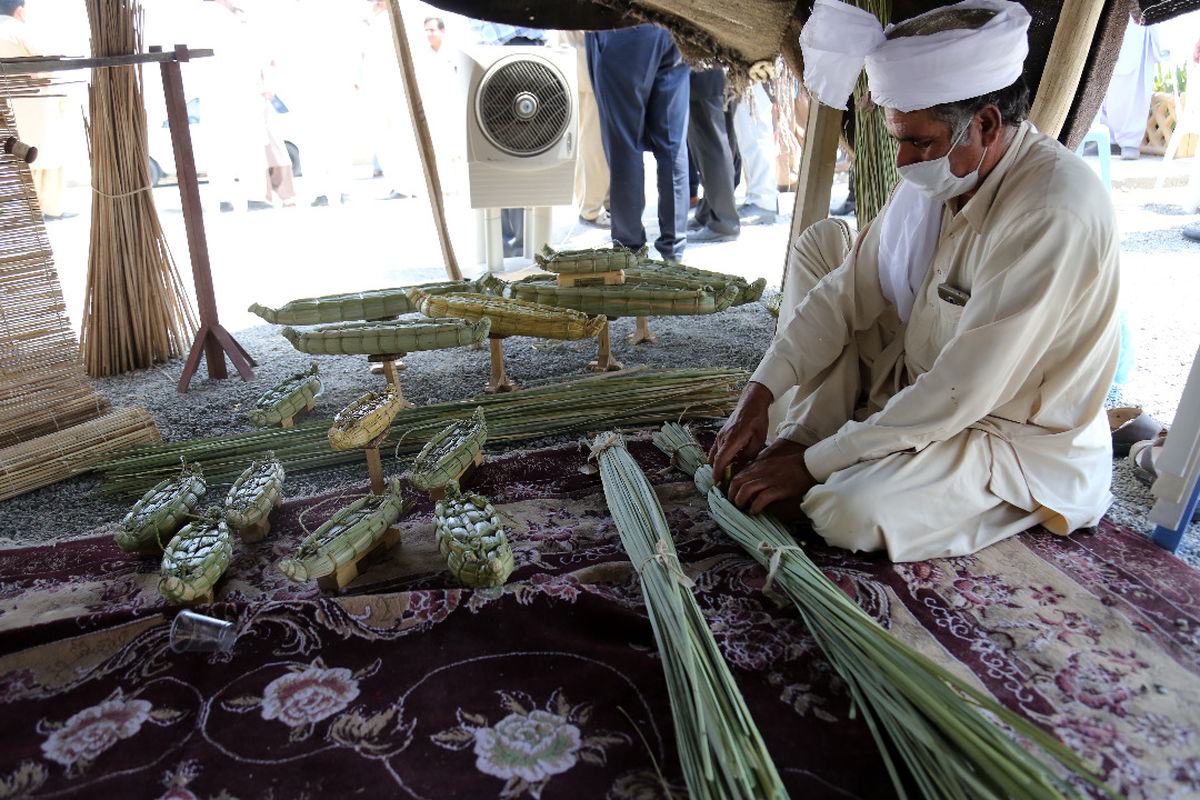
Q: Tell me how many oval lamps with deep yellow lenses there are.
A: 0